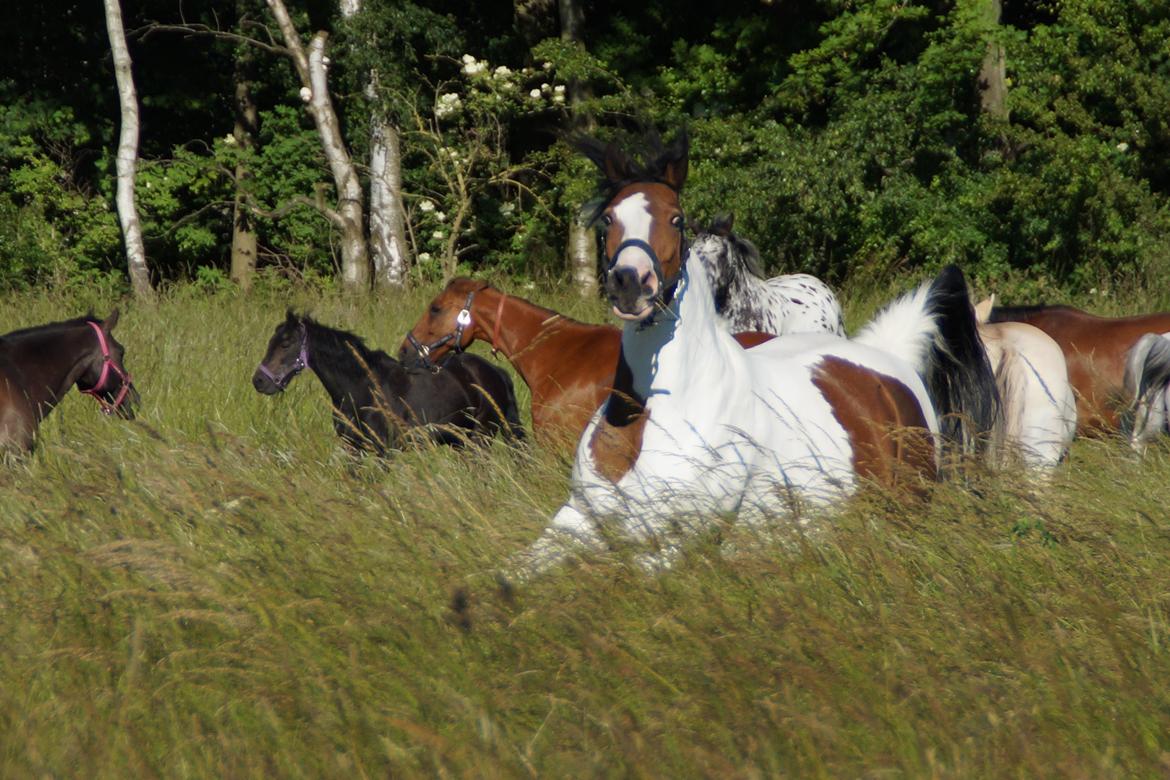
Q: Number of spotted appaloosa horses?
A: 1